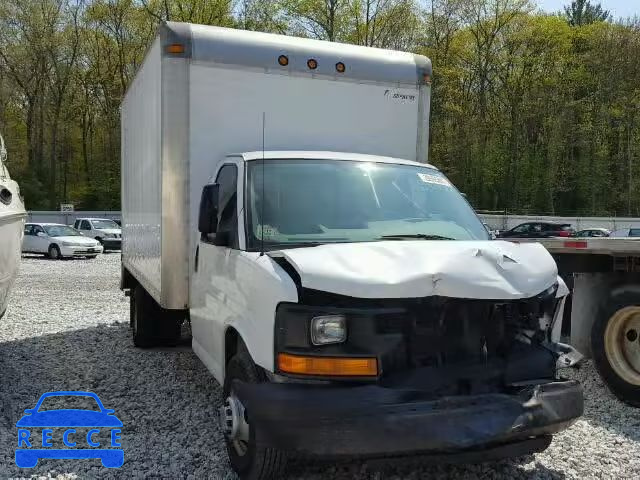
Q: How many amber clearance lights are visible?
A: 5